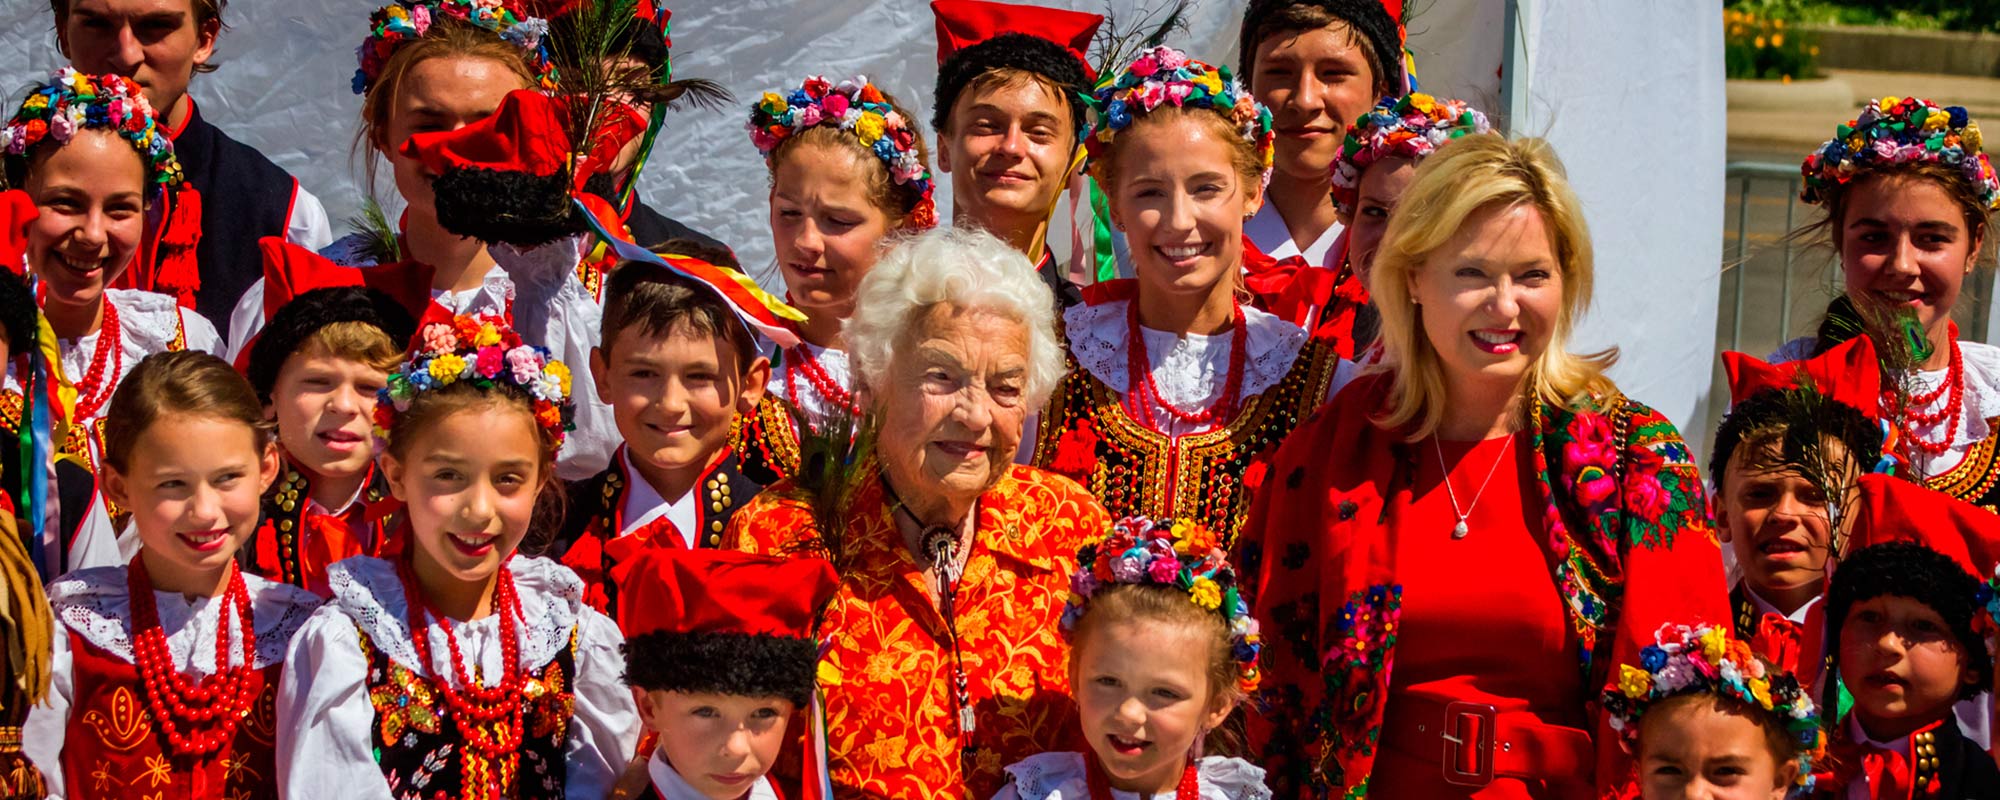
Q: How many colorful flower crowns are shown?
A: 9